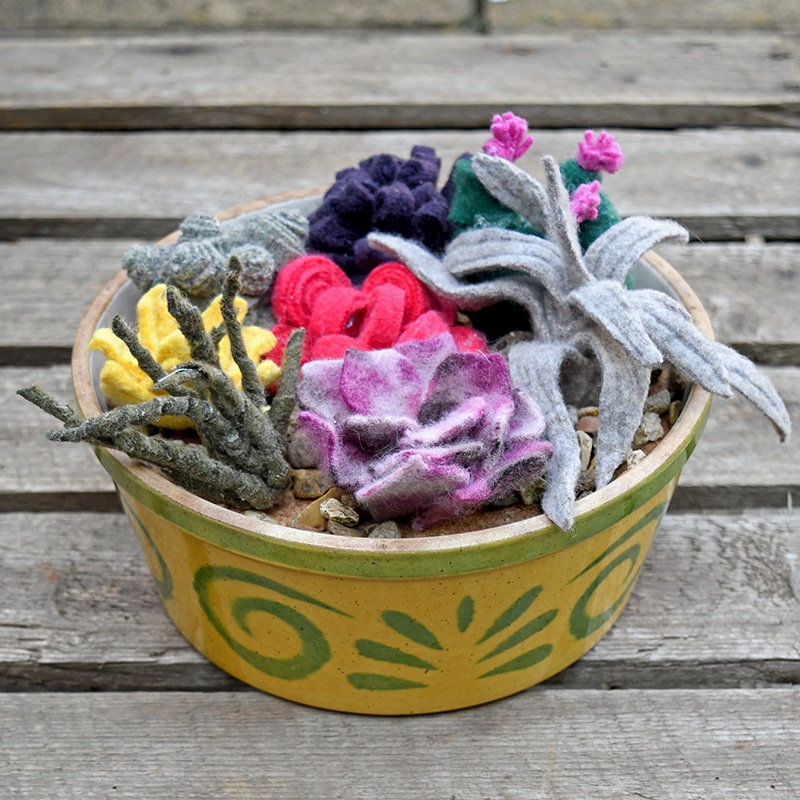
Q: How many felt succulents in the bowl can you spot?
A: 8